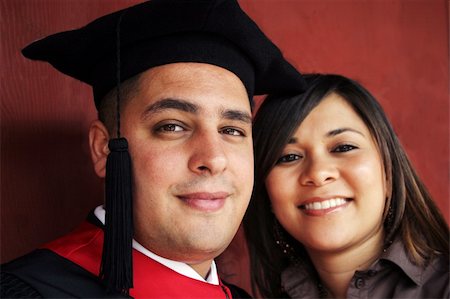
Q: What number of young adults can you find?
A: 2